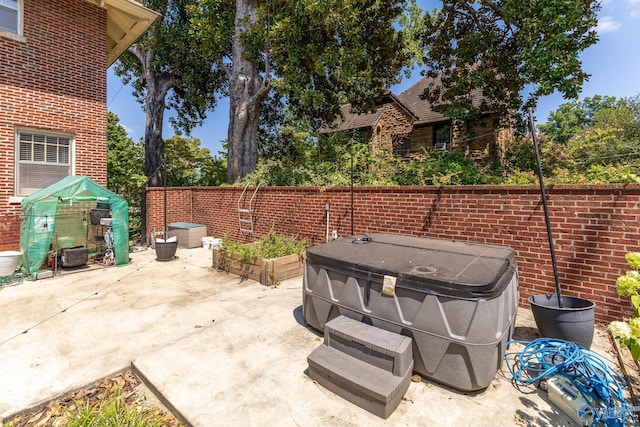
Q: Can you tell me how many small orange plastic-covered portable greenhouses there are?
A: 0